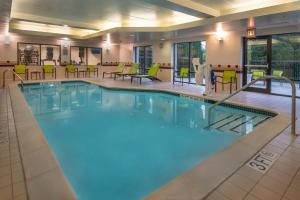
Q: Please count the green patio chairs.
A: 11